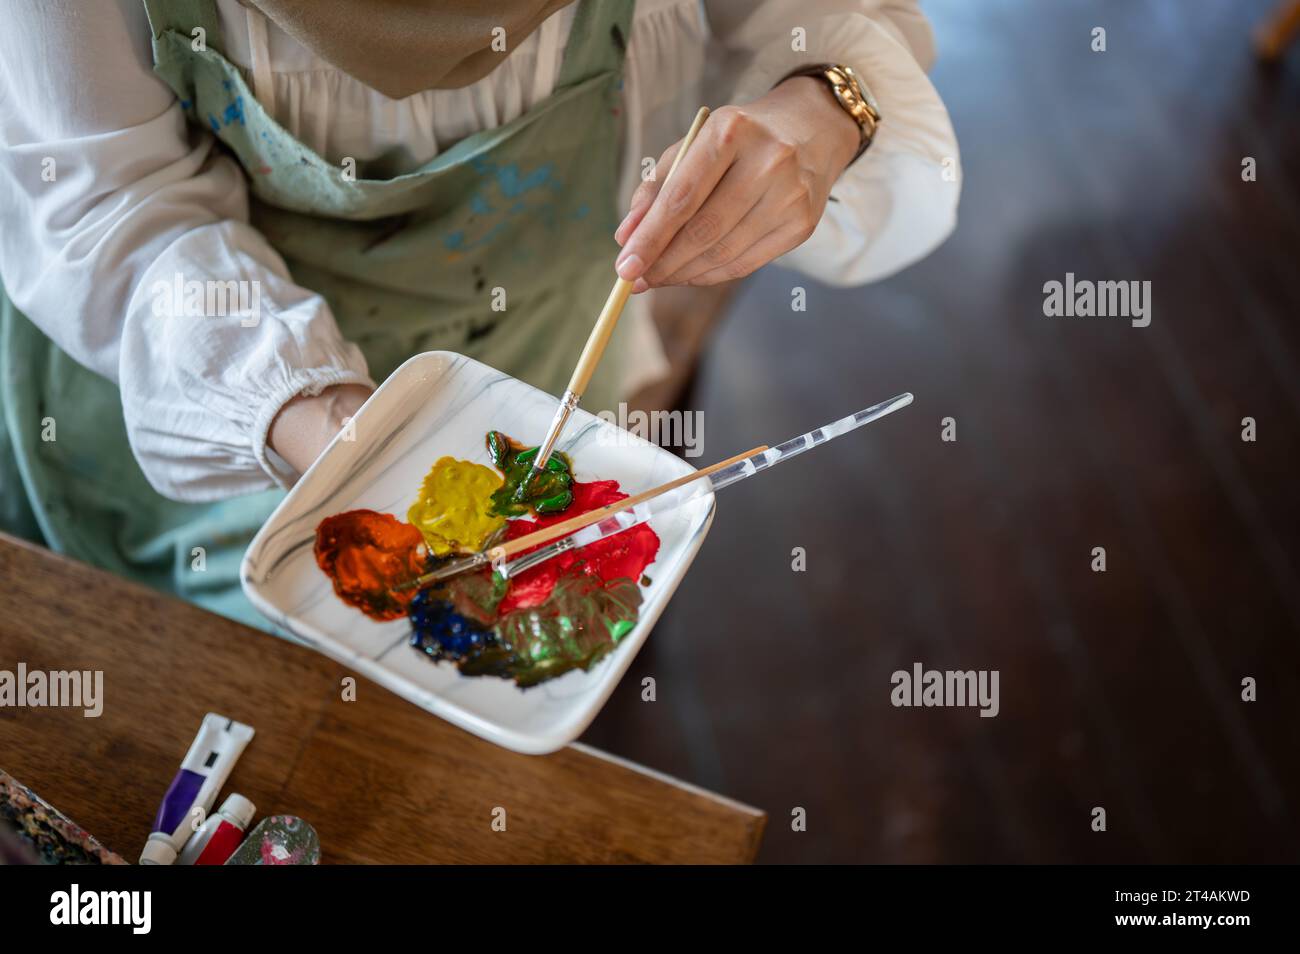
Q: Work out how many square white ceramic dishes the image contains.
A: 1